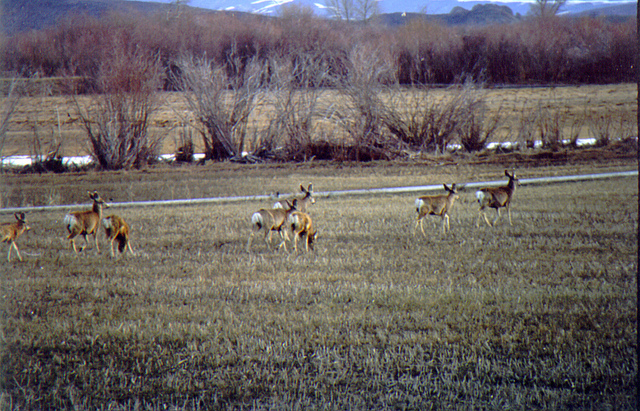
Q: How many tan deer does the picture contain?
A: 8